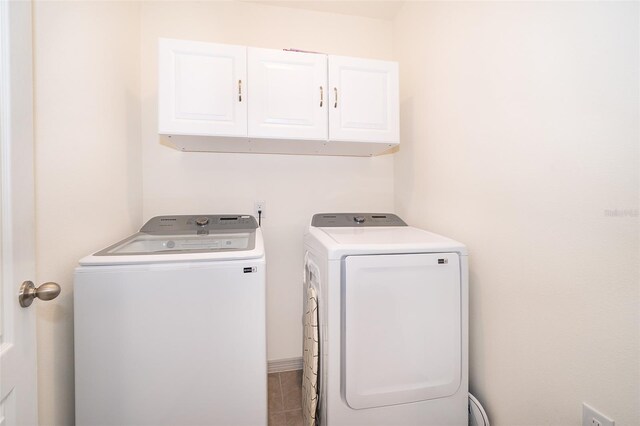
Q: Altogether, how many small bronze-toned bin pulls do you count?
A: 3